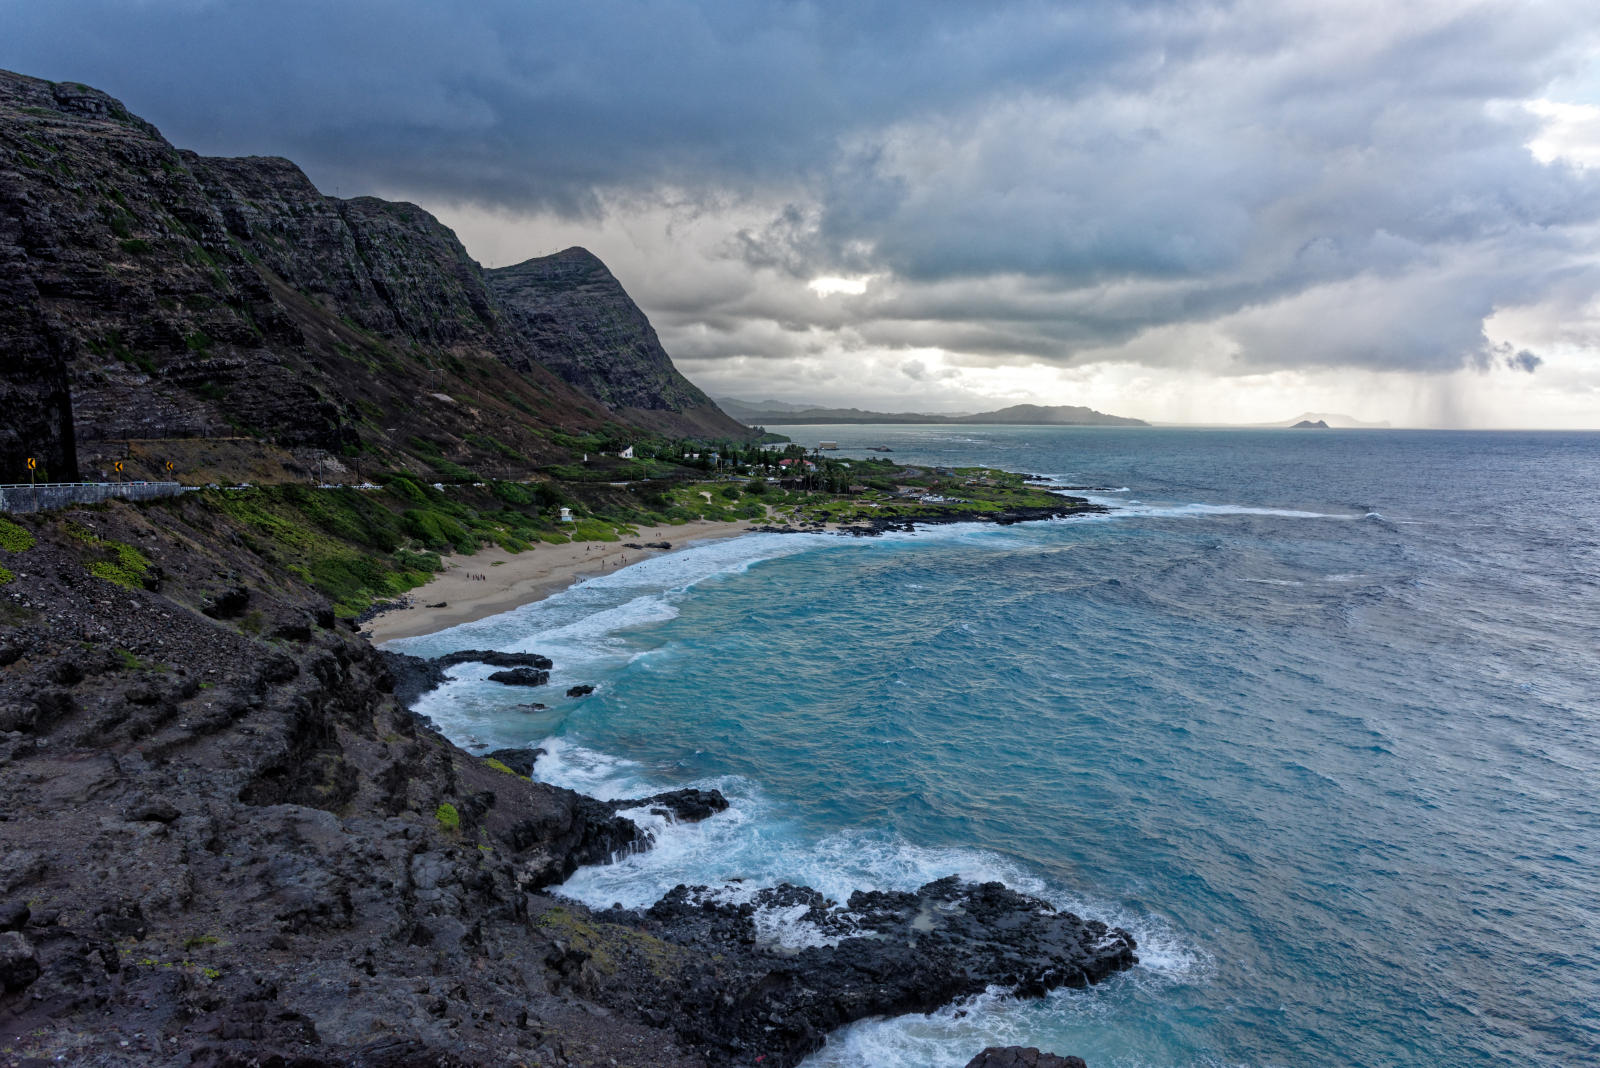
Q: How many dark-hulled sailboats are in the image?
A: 0